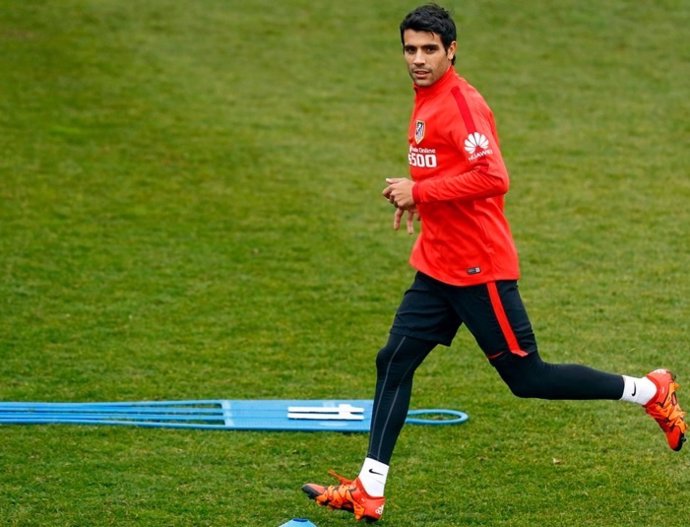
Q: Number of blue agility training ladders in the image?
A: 1